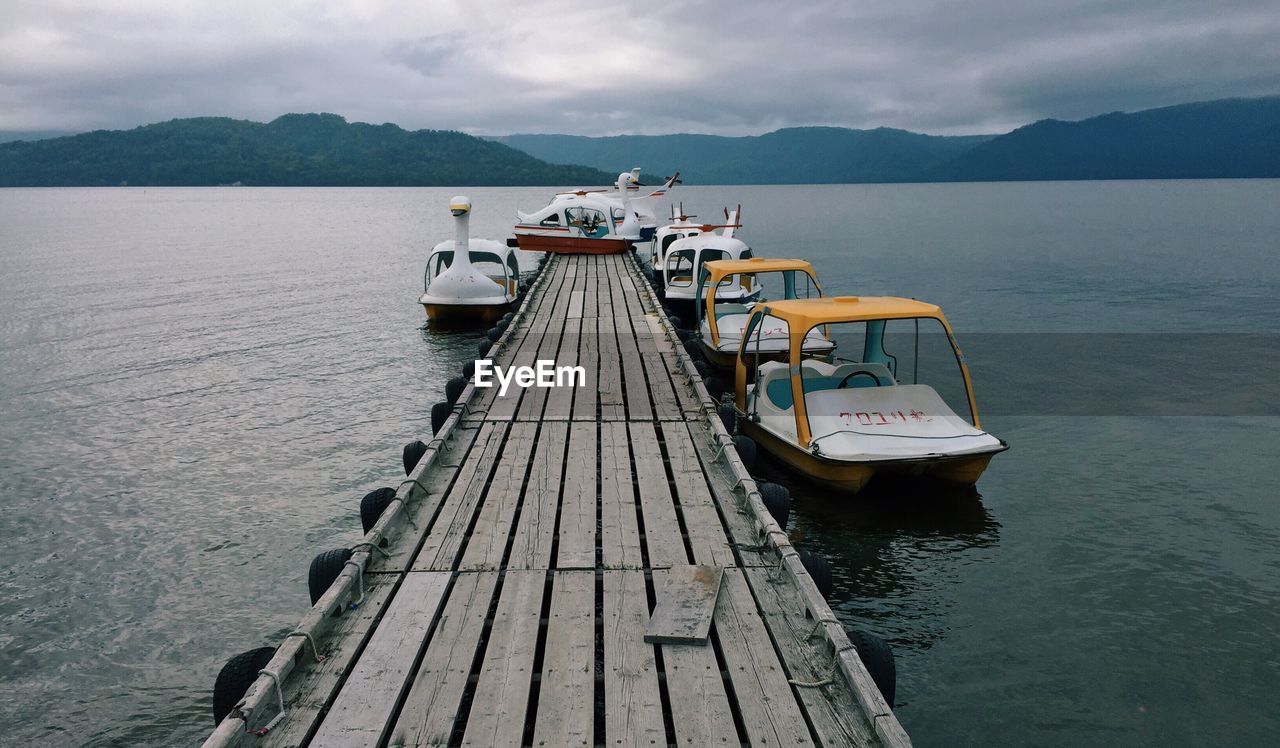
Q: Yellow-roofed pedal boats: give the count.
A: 2